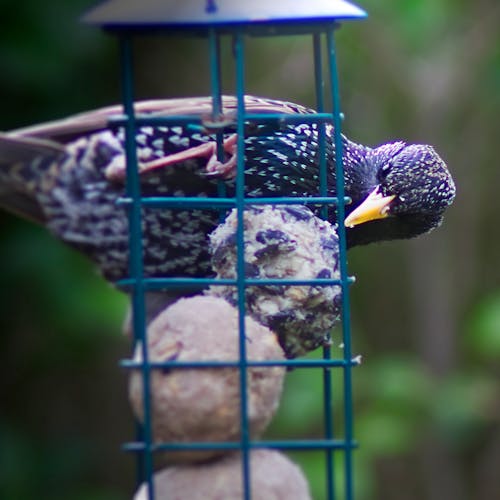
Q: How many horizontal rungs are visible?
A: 5